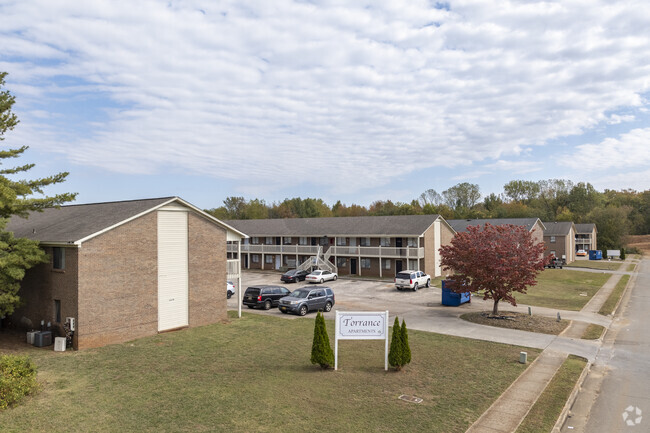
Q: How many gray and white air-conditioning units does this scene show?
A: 3